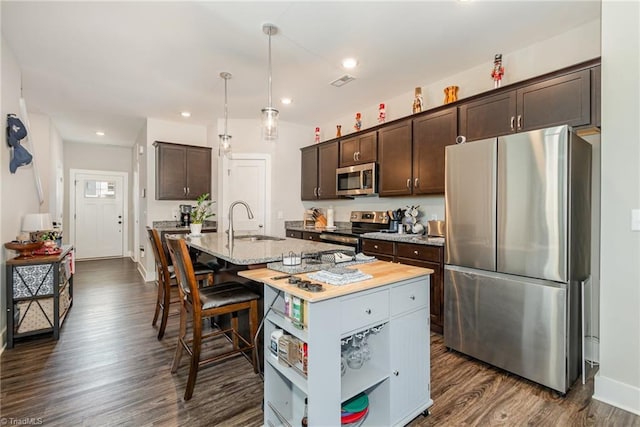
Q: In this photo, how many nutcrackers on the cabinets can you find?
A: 5